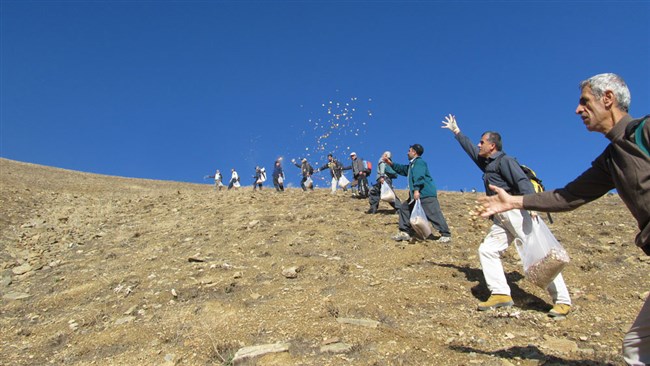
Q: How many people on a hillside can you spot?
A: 11